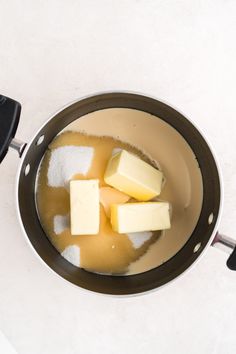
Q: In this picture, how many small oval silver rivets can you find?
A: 4